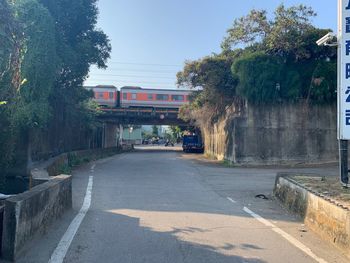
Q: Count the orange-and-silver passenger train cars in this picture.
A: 2